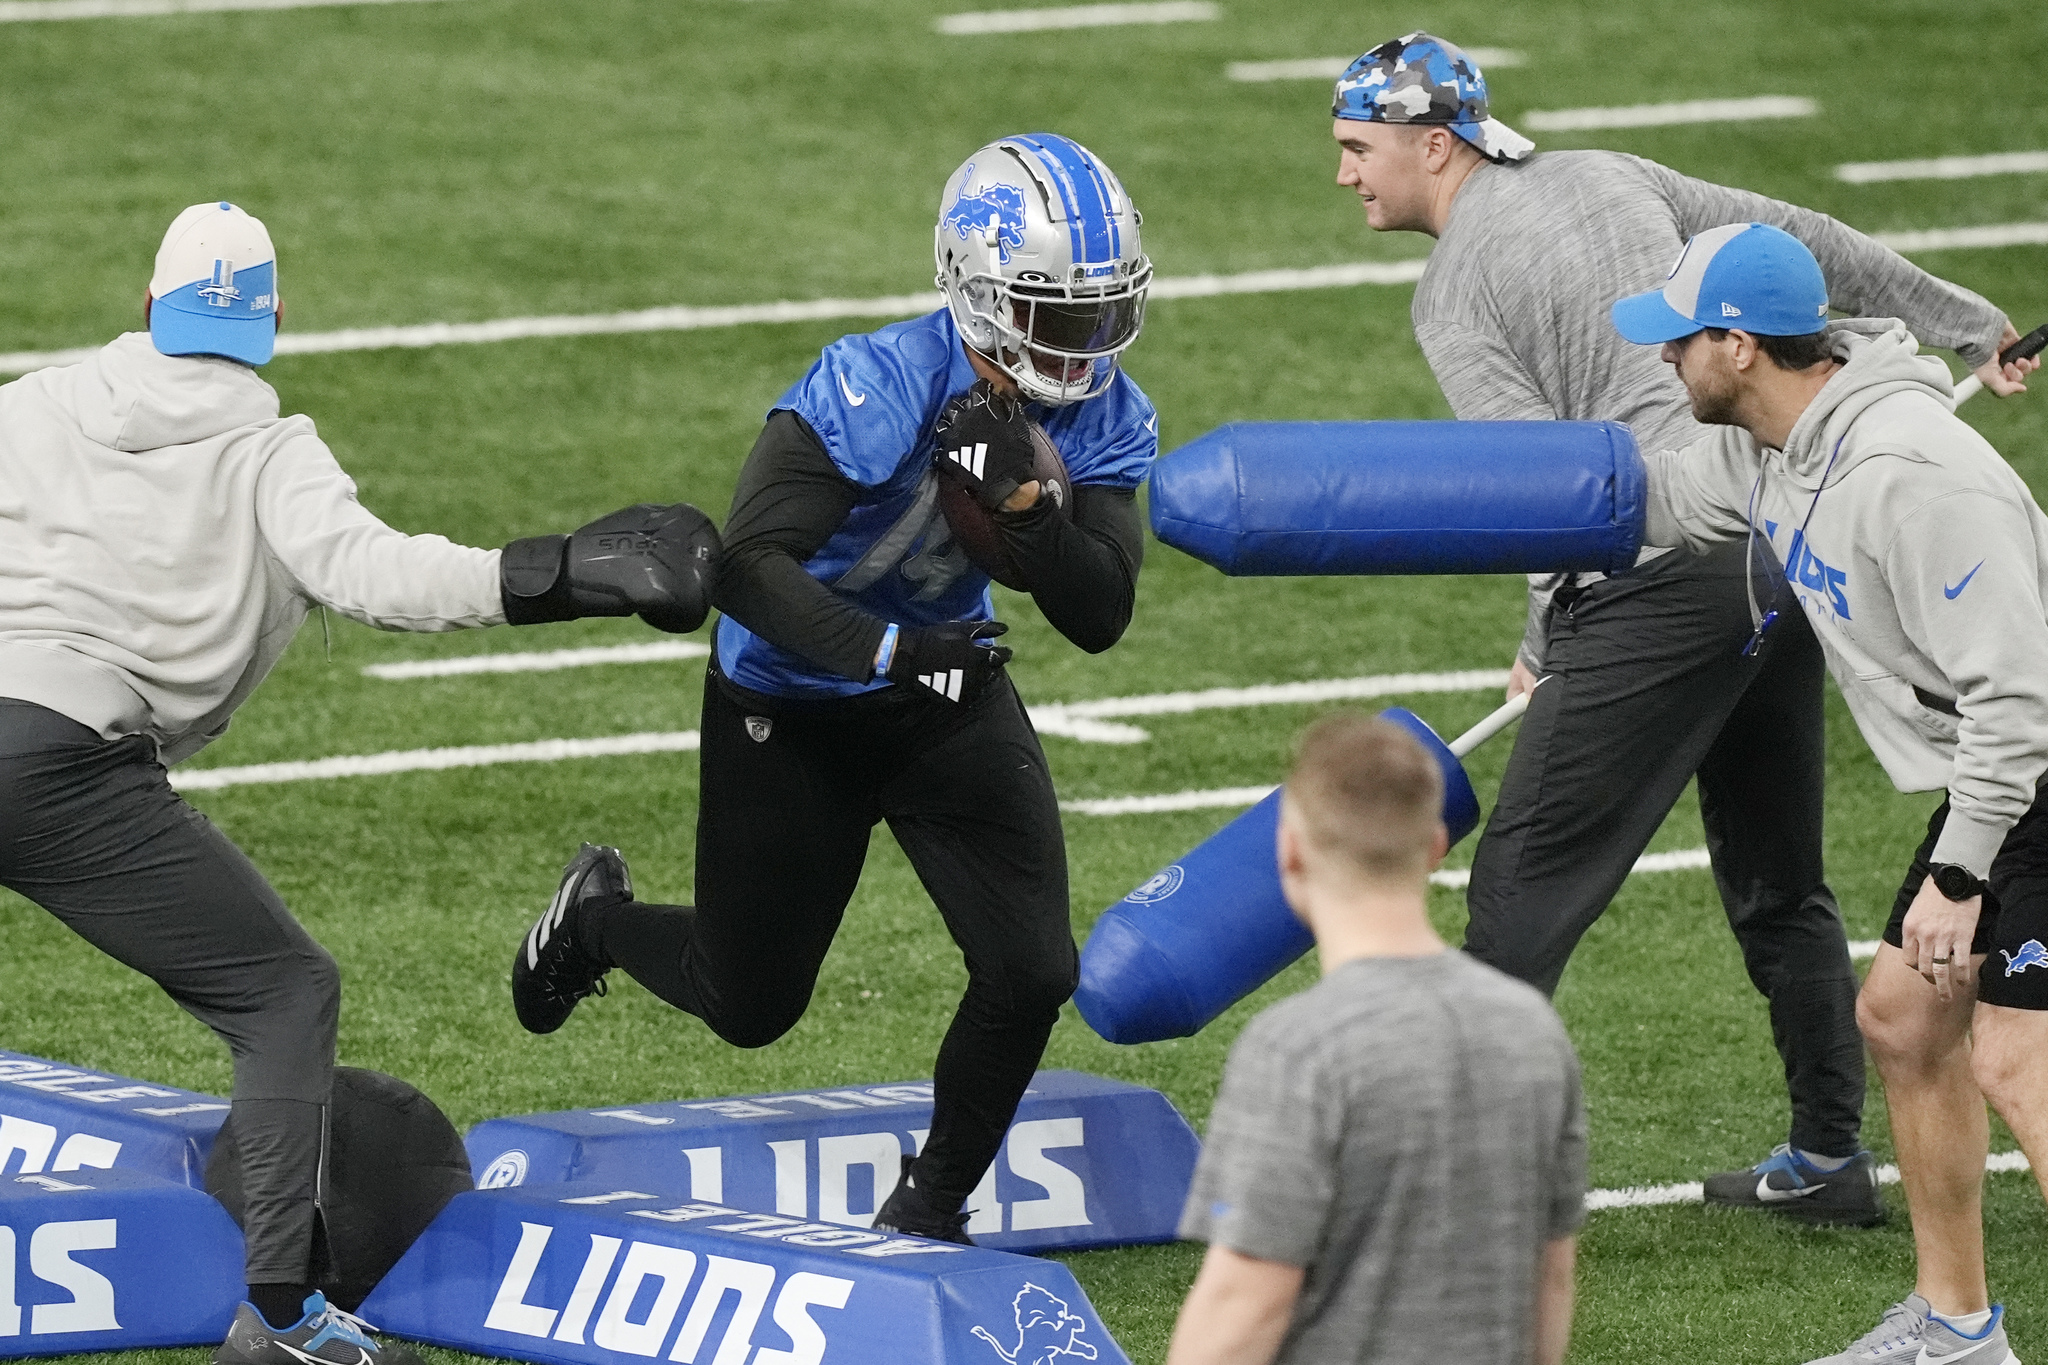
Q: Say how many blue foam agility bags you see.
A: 4